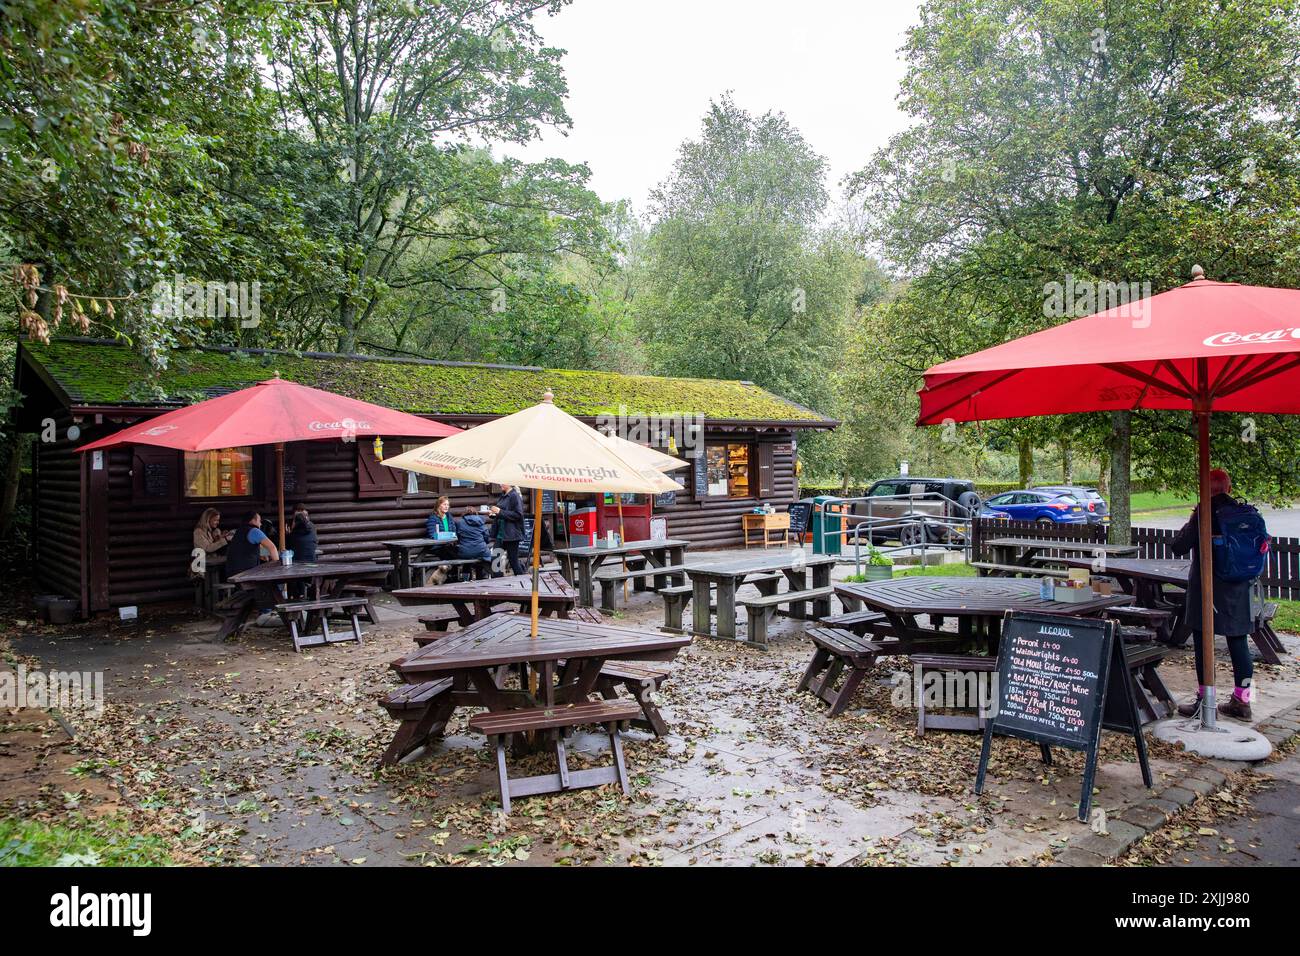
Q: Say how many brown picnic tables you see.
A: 5